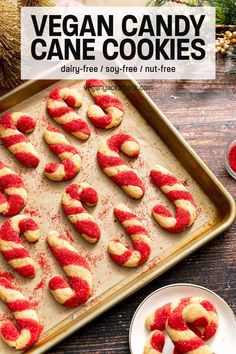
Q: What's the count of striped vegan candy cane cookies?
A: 15